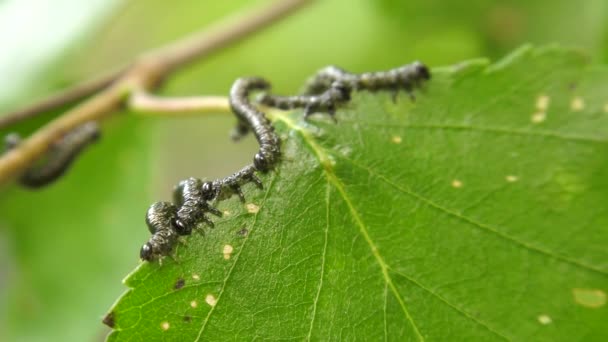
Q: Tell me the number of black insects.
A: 7